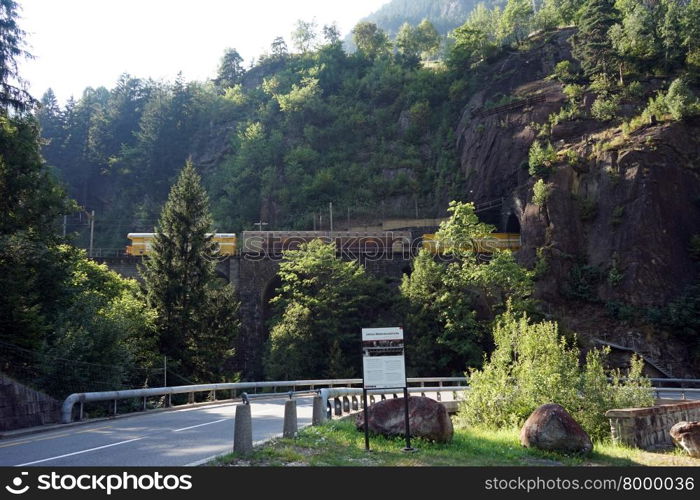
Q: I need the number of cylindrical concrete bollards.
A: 3